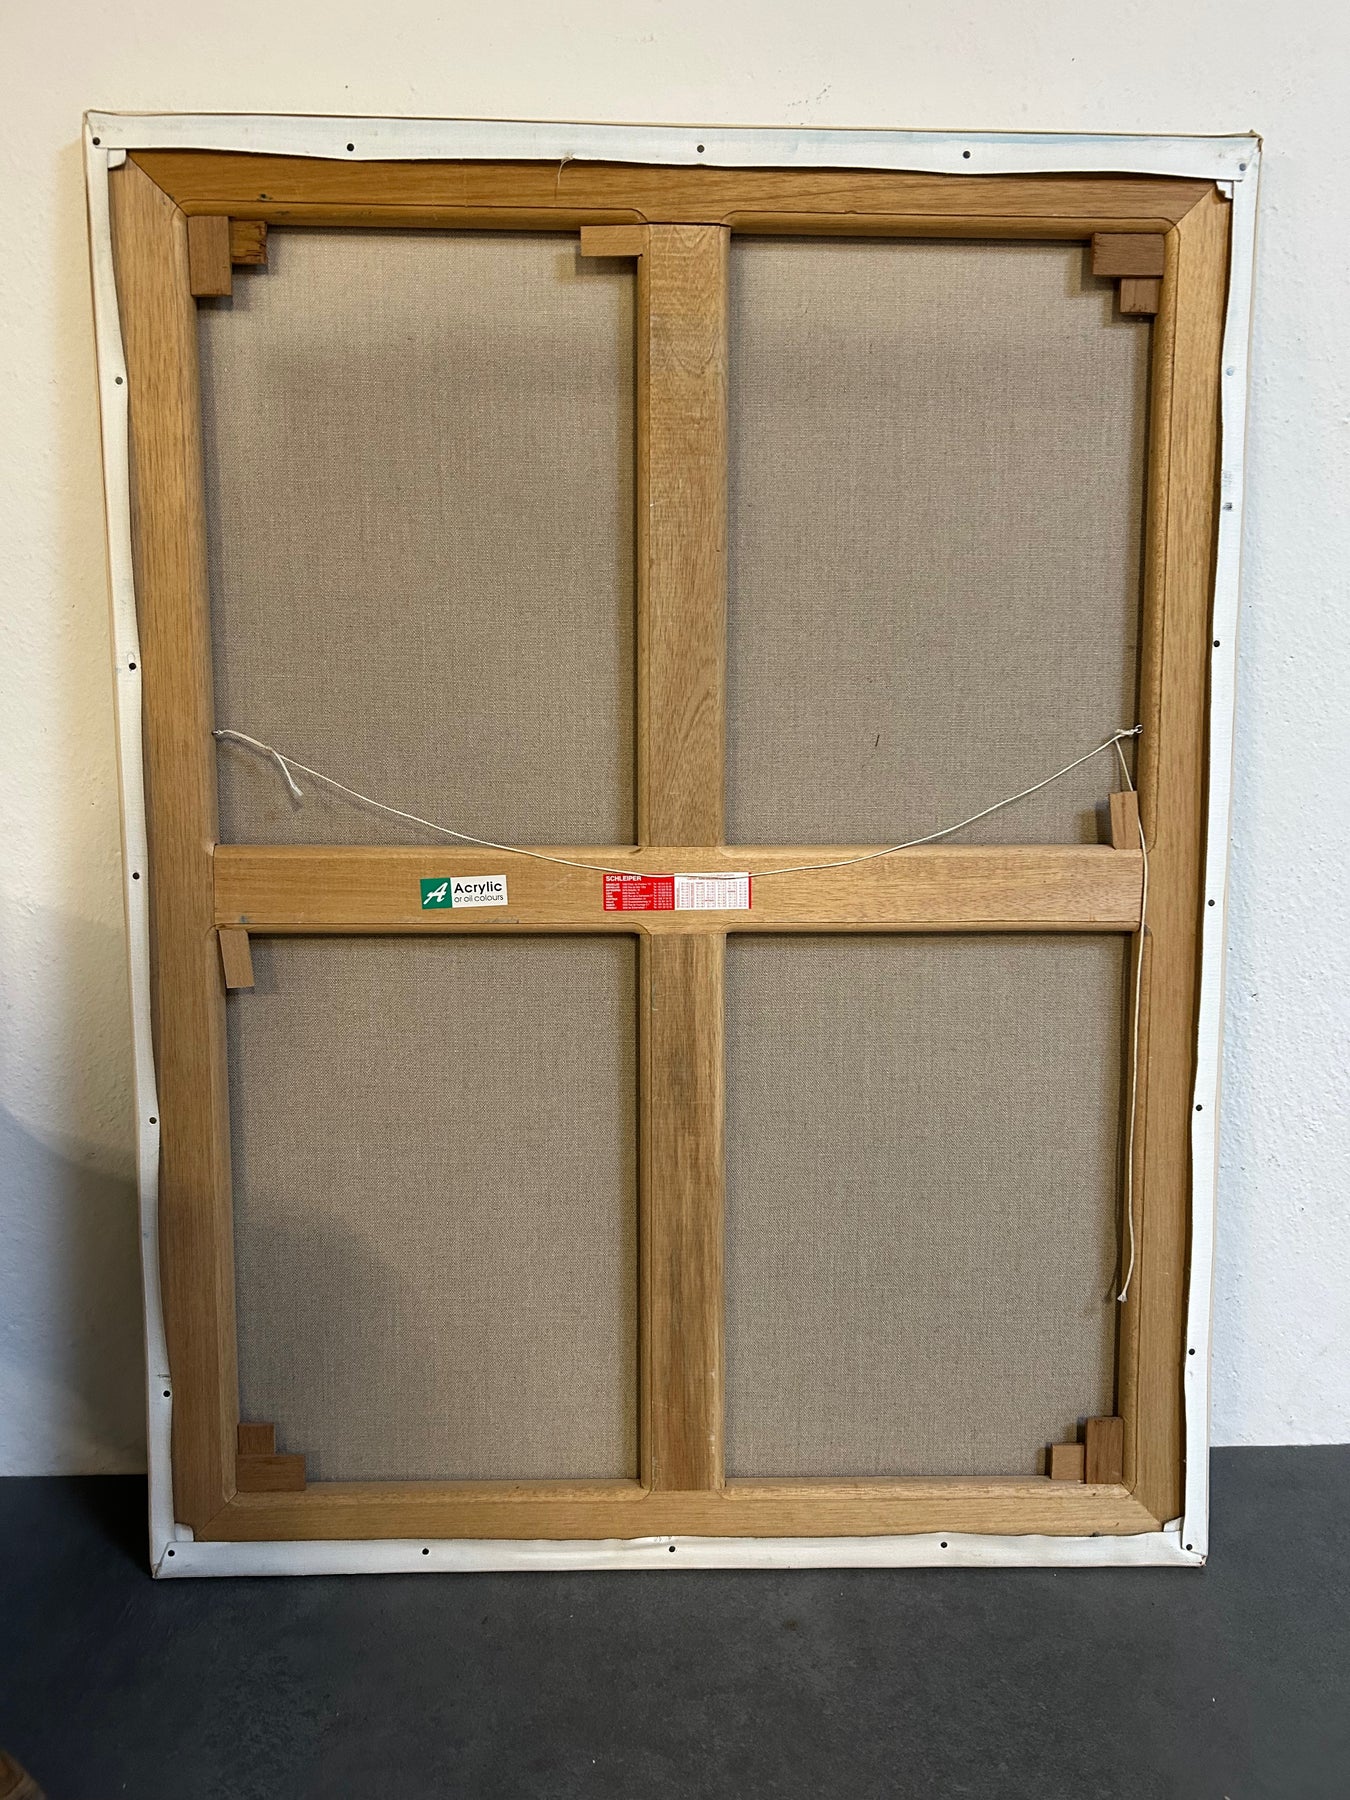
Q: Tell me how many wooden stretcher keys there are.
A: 11